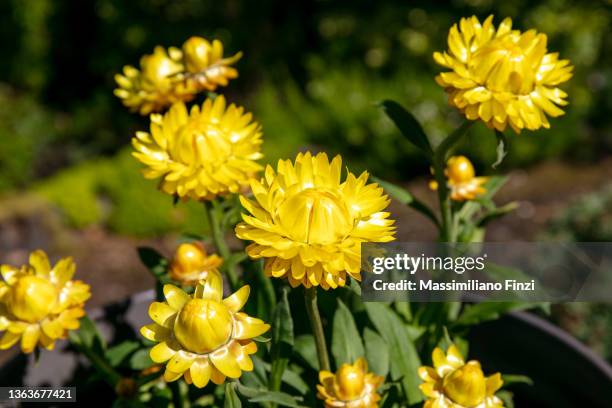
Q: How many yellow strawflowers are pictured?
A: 11